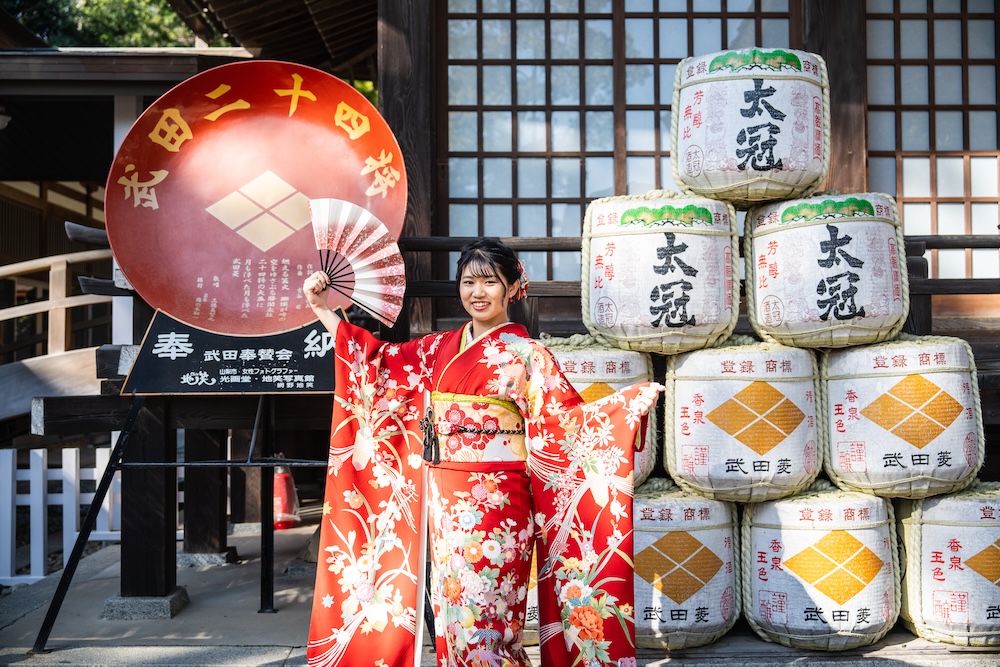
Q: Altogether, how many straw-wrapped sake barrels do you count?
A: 10